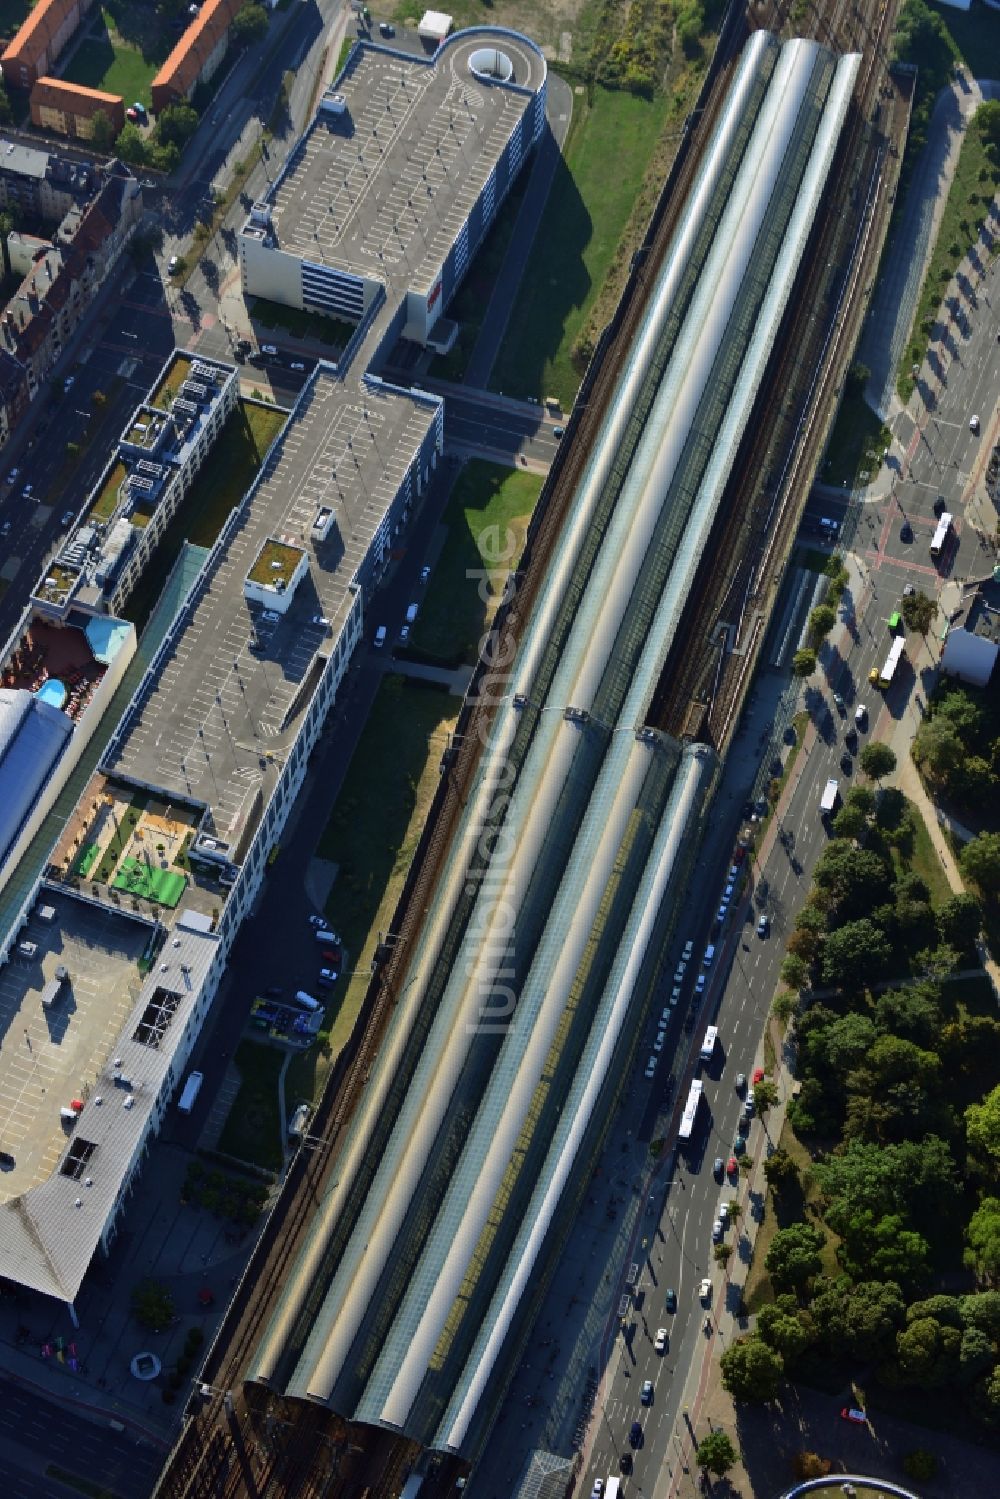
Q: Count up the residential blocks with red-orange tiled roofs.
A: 3